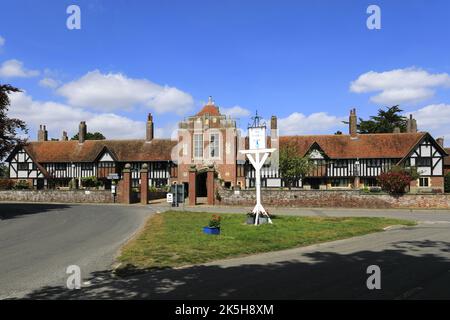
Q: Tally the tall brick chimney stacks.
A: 6